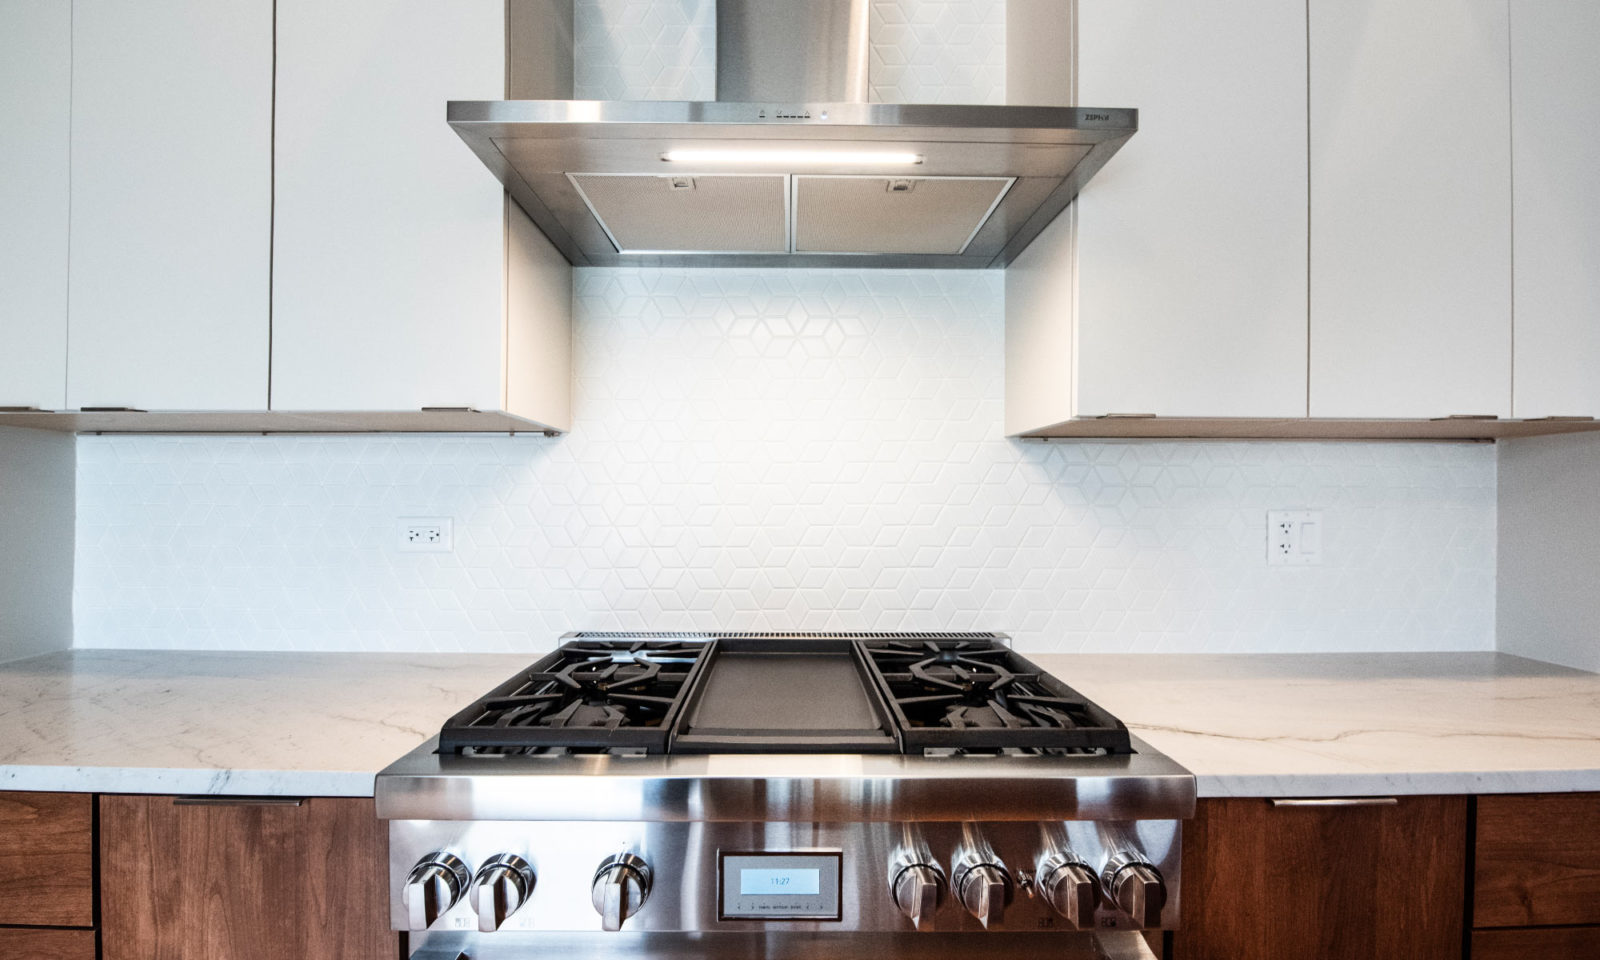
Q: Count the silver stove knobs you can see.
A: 7